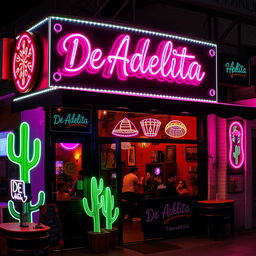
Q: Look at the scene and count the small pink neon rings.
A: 4